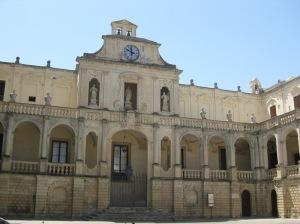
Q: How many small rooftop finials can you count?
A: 5